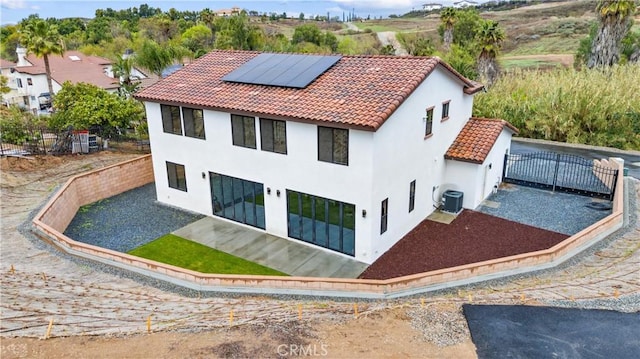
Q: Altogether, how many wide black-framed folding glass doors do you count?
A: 2